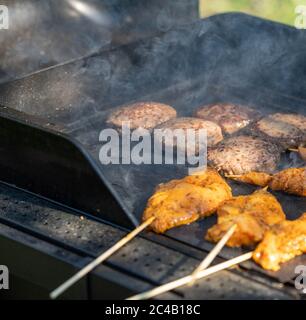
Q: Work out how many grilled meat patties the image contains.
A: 5